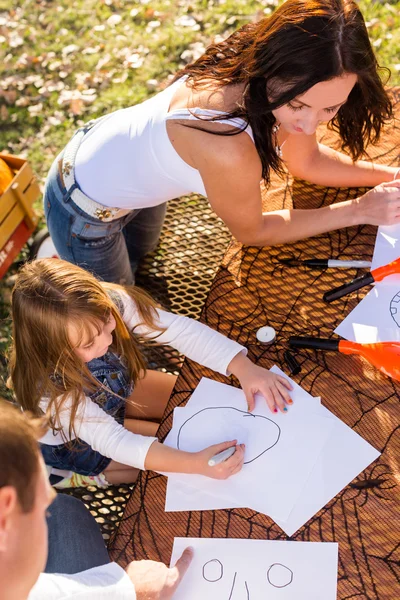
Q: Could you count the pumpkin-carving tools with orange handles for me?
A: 2